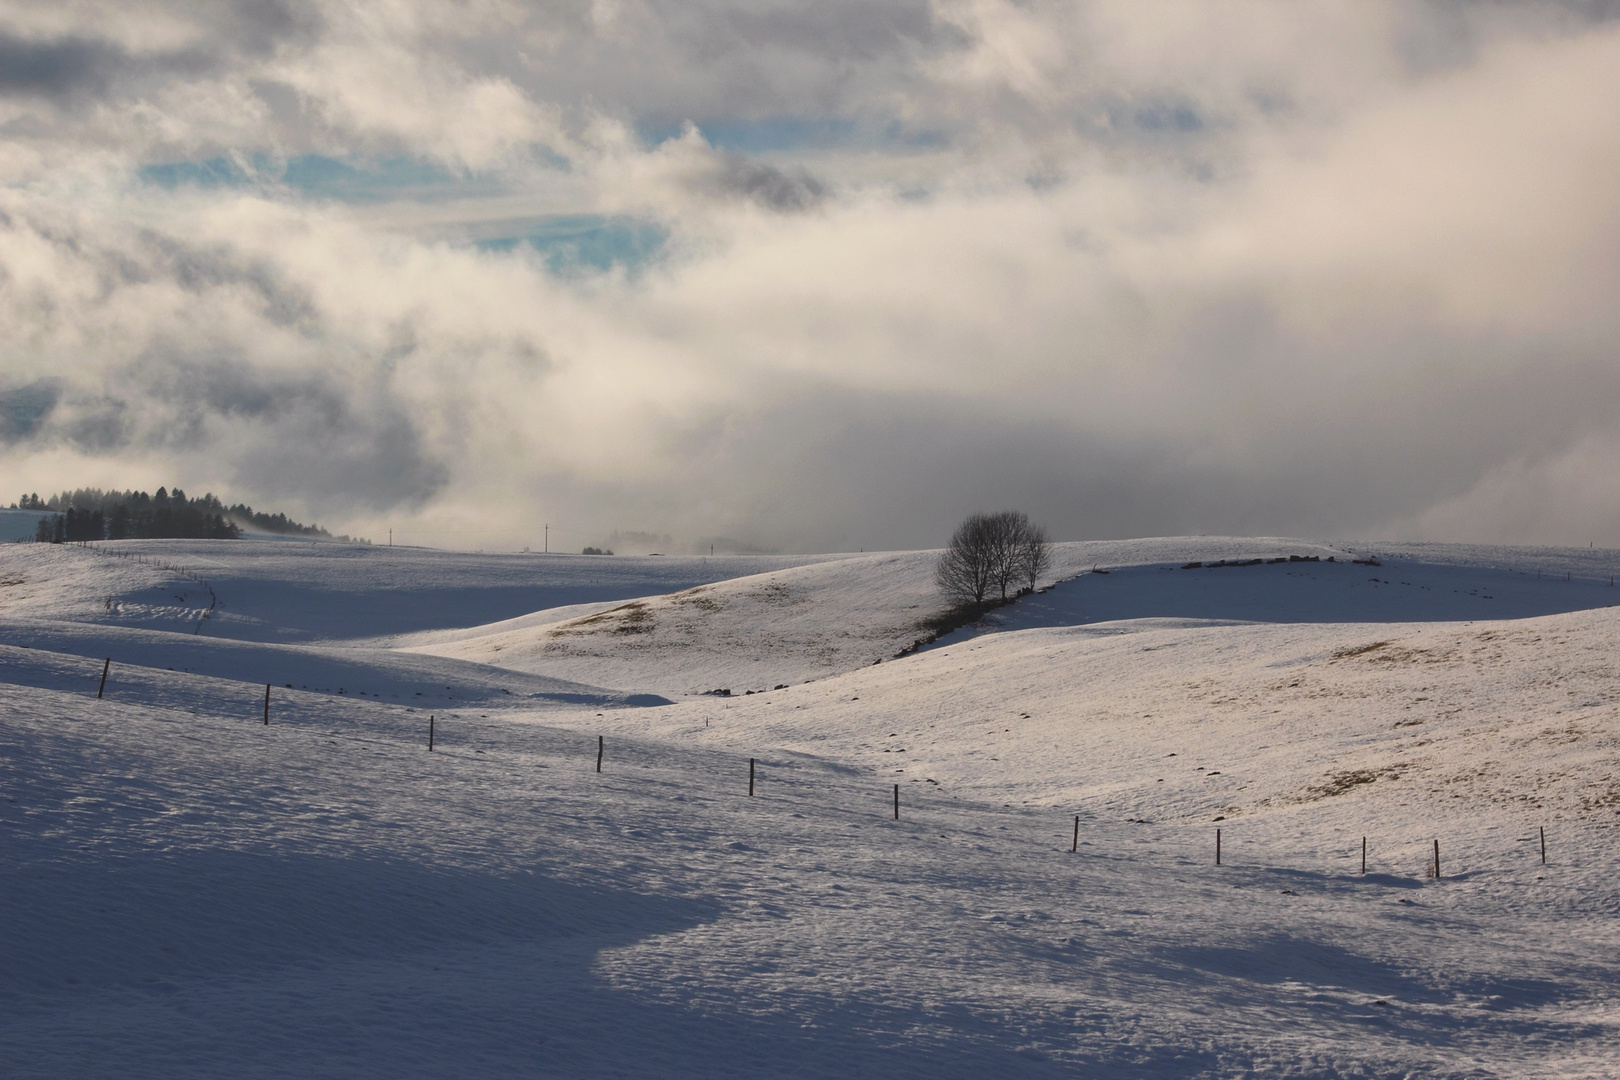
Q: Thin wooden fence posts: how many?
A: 11